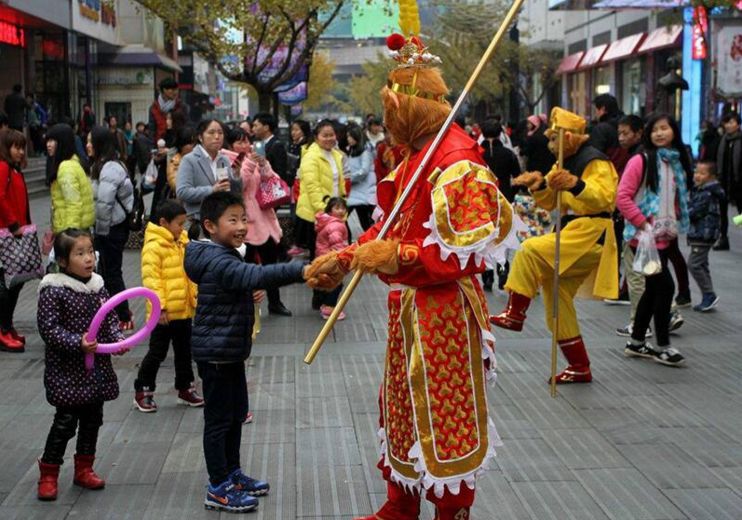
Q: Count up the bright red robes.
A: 1